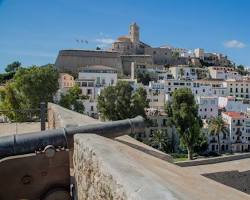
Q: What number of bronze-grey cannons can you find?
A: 1